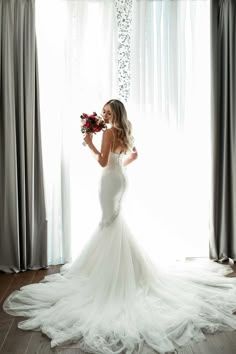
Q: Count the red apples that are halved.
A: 0